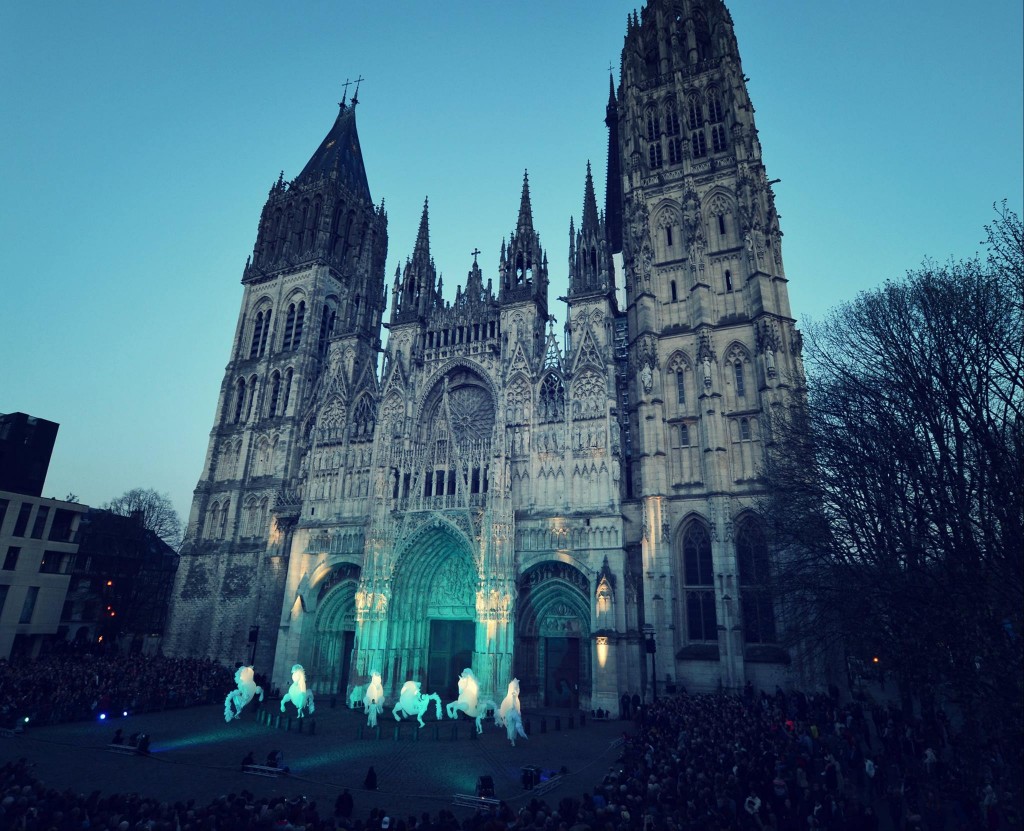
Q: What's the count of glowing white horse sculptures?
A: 6